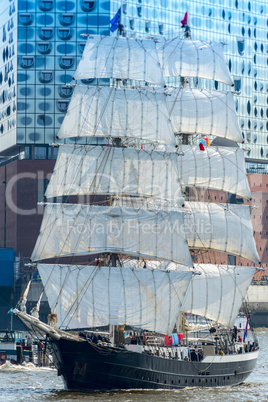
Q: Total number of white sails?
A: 10